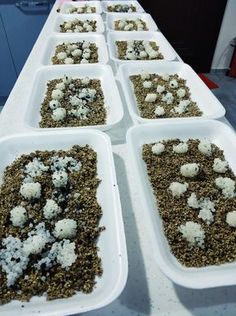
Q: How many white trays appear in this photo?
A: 10